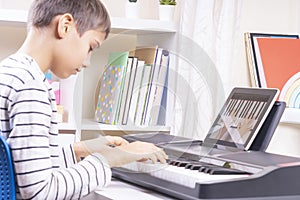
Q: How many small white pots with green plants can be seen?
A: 2